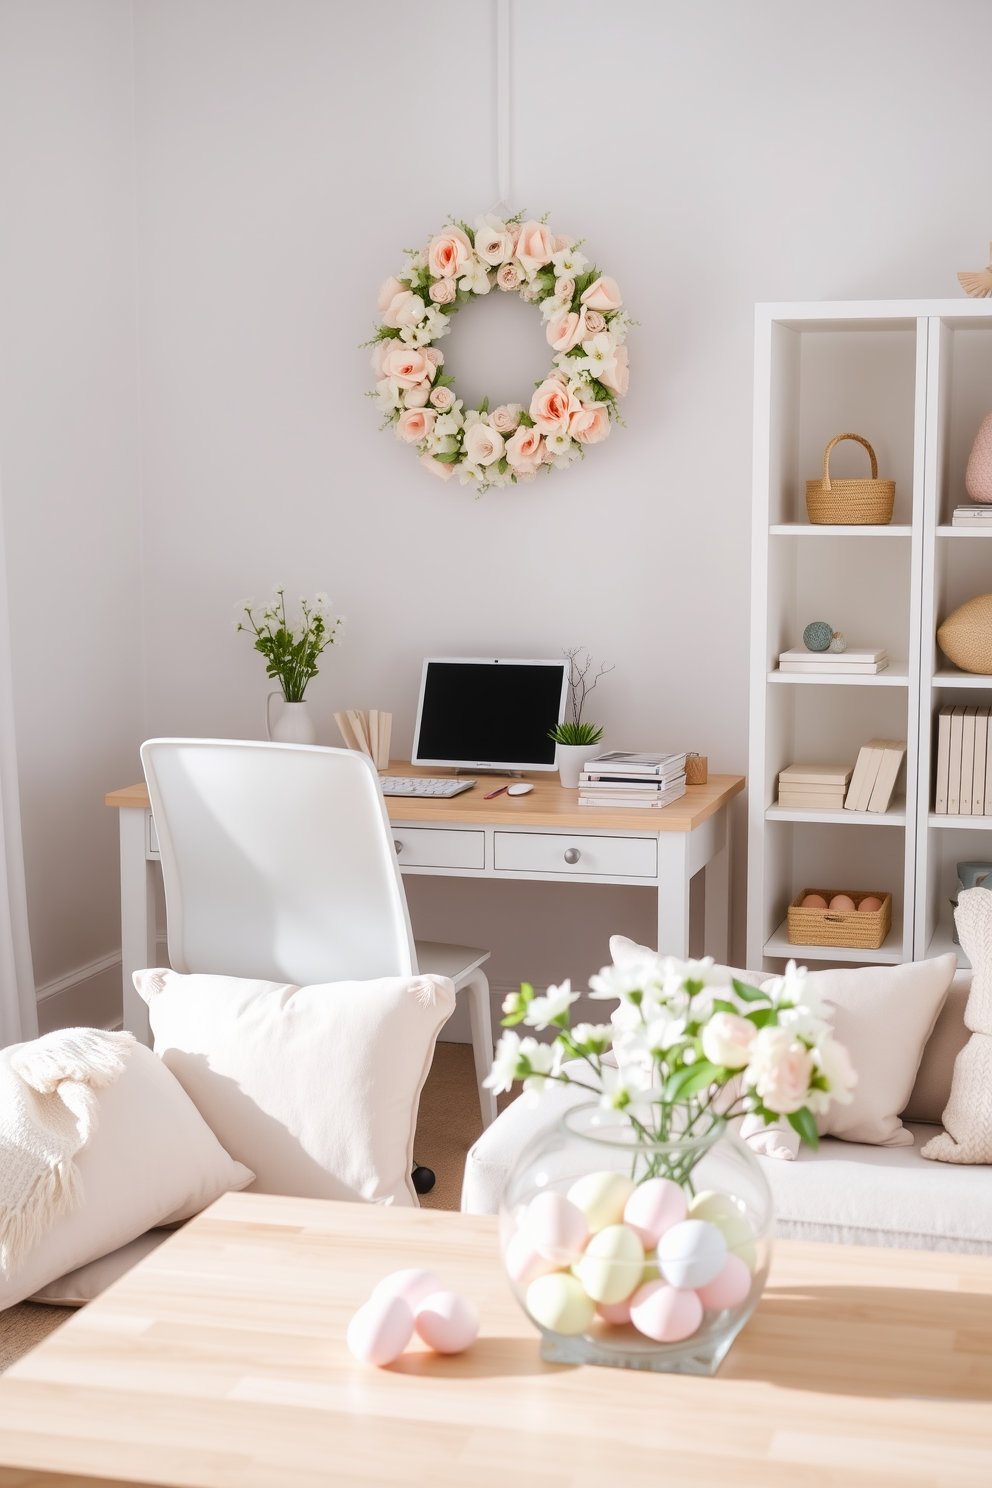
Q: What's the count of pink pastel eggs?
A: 9